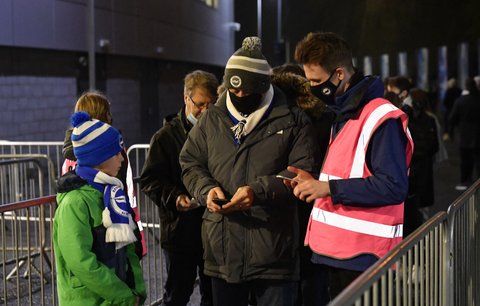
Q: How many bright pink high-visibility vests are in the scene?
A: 2